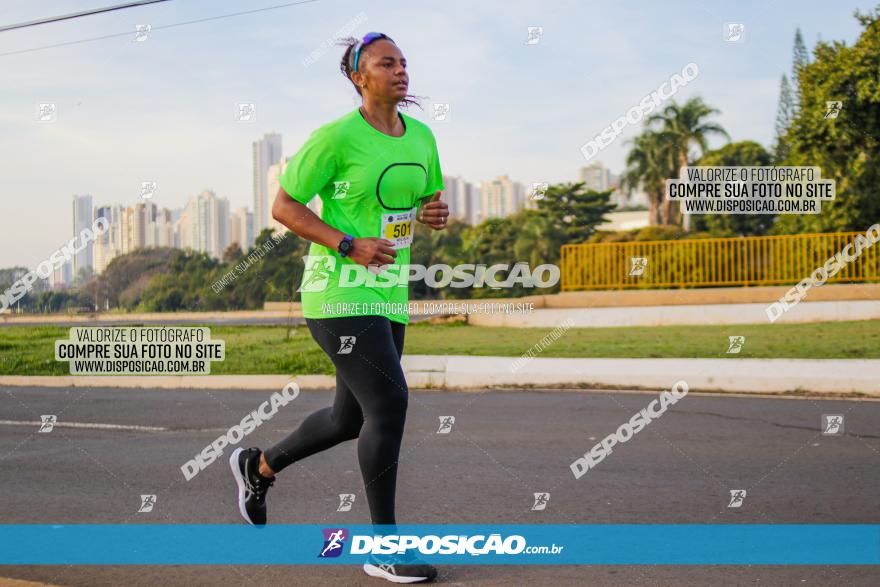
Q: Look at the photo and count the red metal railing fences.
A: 0